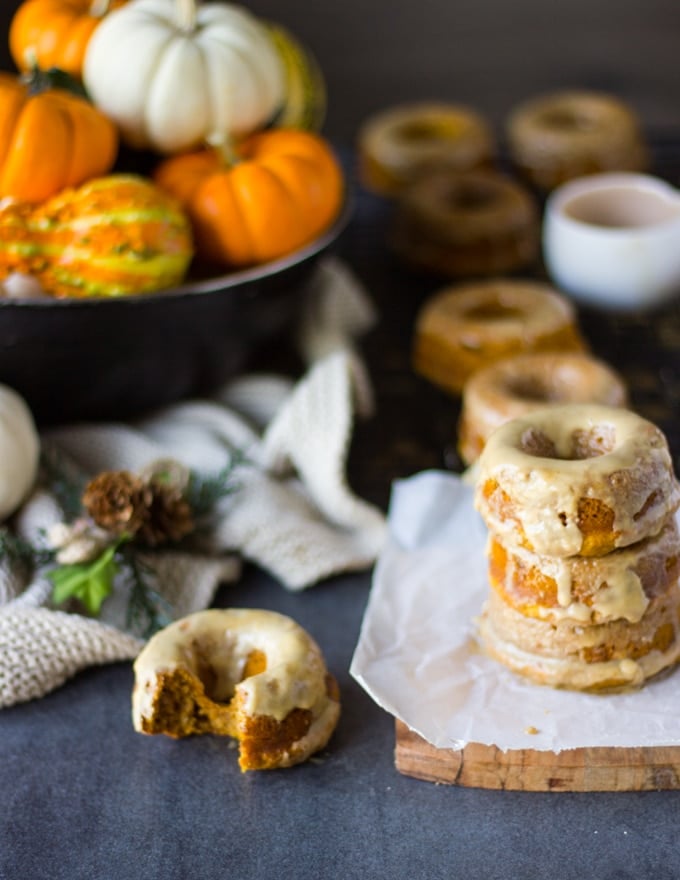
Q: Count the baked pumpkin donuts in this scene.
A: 9